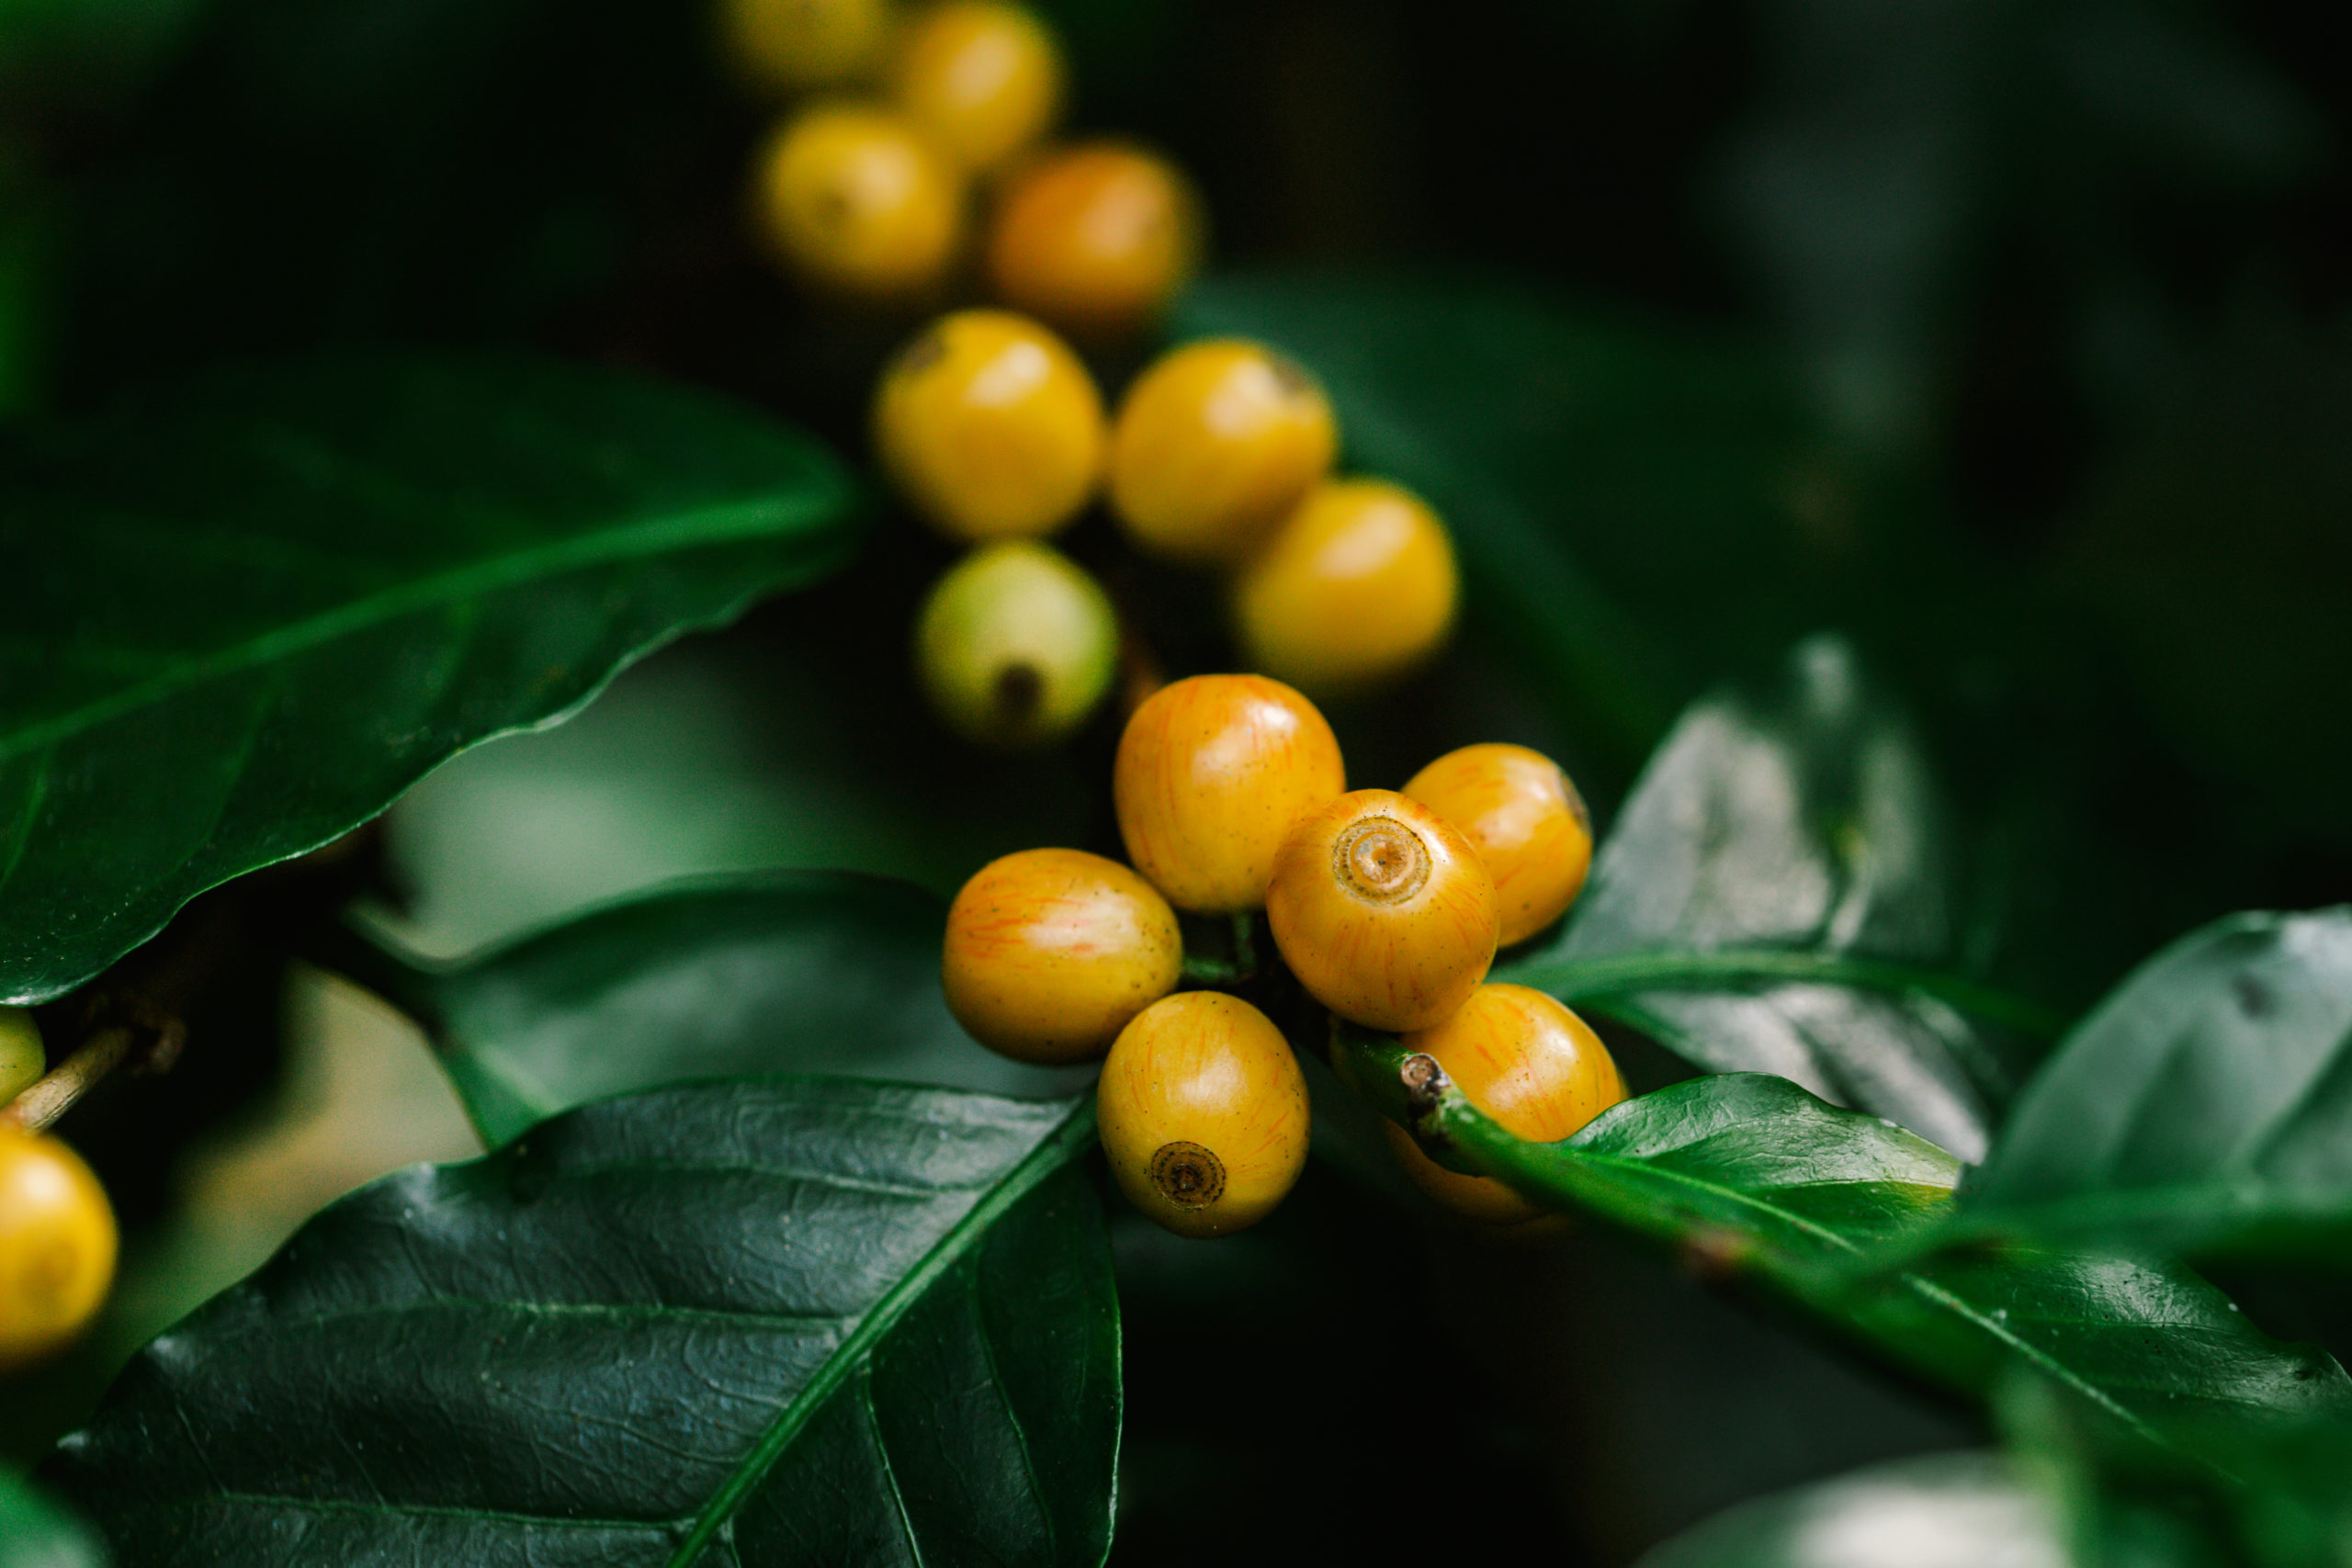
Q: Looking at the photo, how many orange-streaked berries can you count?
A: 6